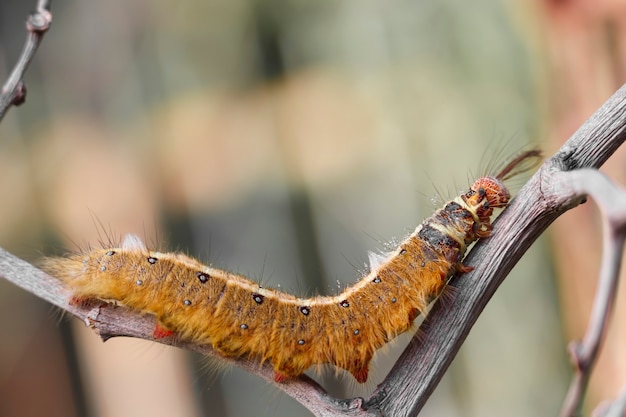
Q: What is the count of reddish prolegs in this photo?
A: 4